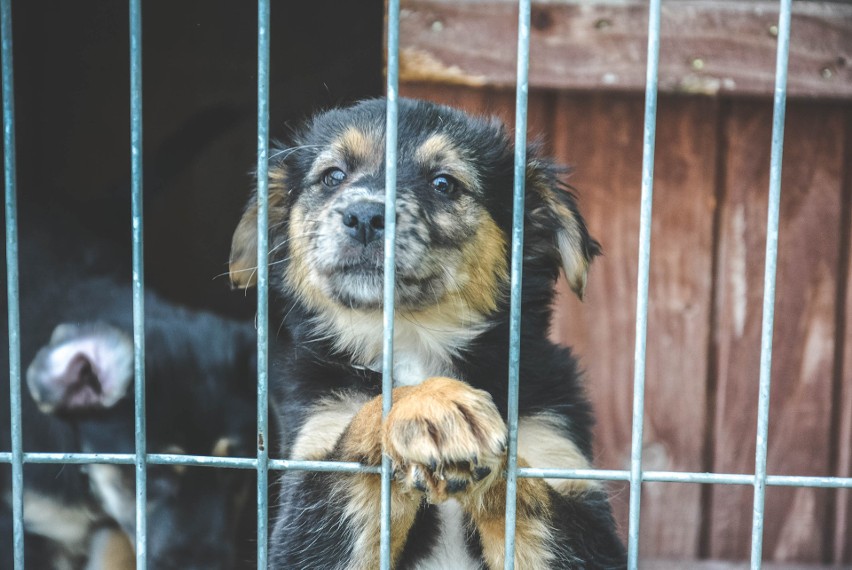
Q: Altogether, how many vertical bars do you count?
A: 7